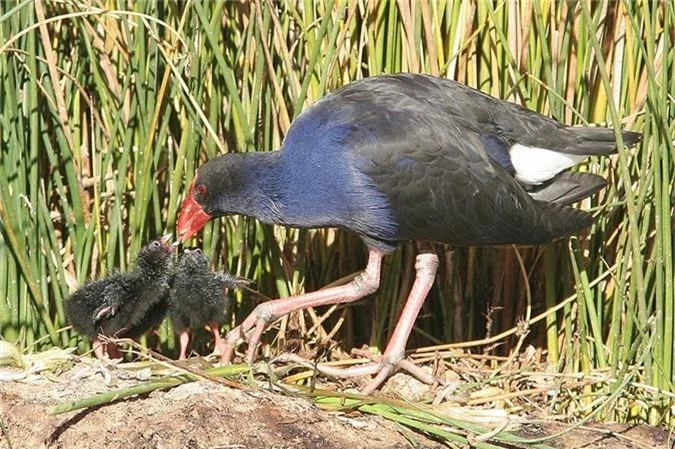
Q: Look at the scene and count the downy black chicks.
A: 2